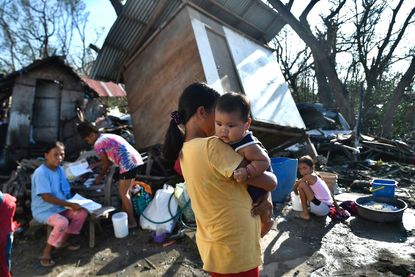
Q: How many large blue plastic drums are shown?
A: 1